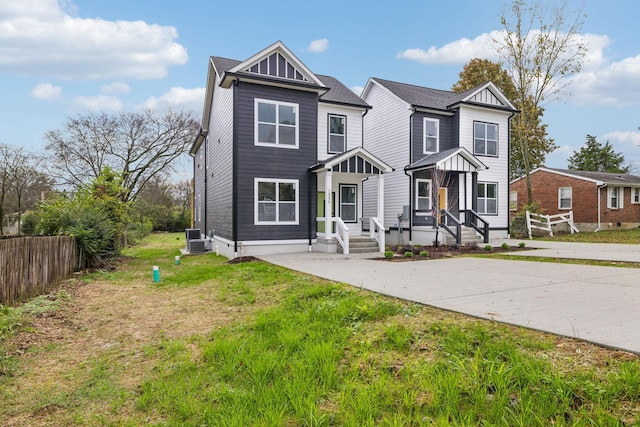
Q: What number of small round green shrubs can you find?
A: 6